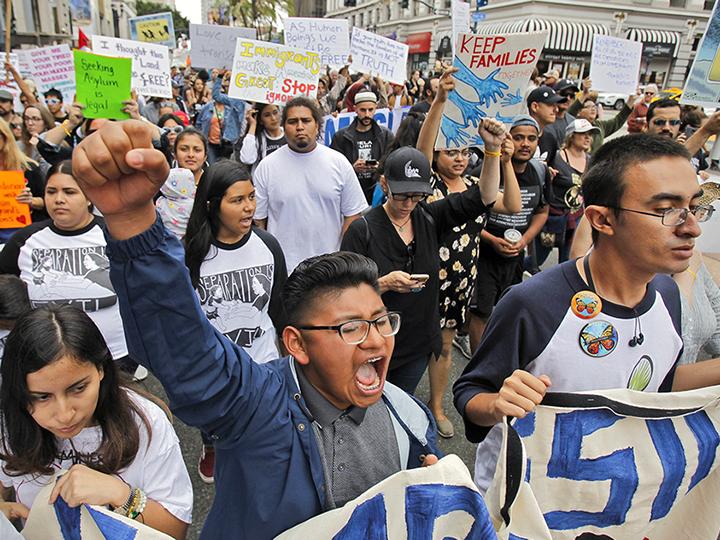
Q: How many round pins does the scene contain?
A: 2